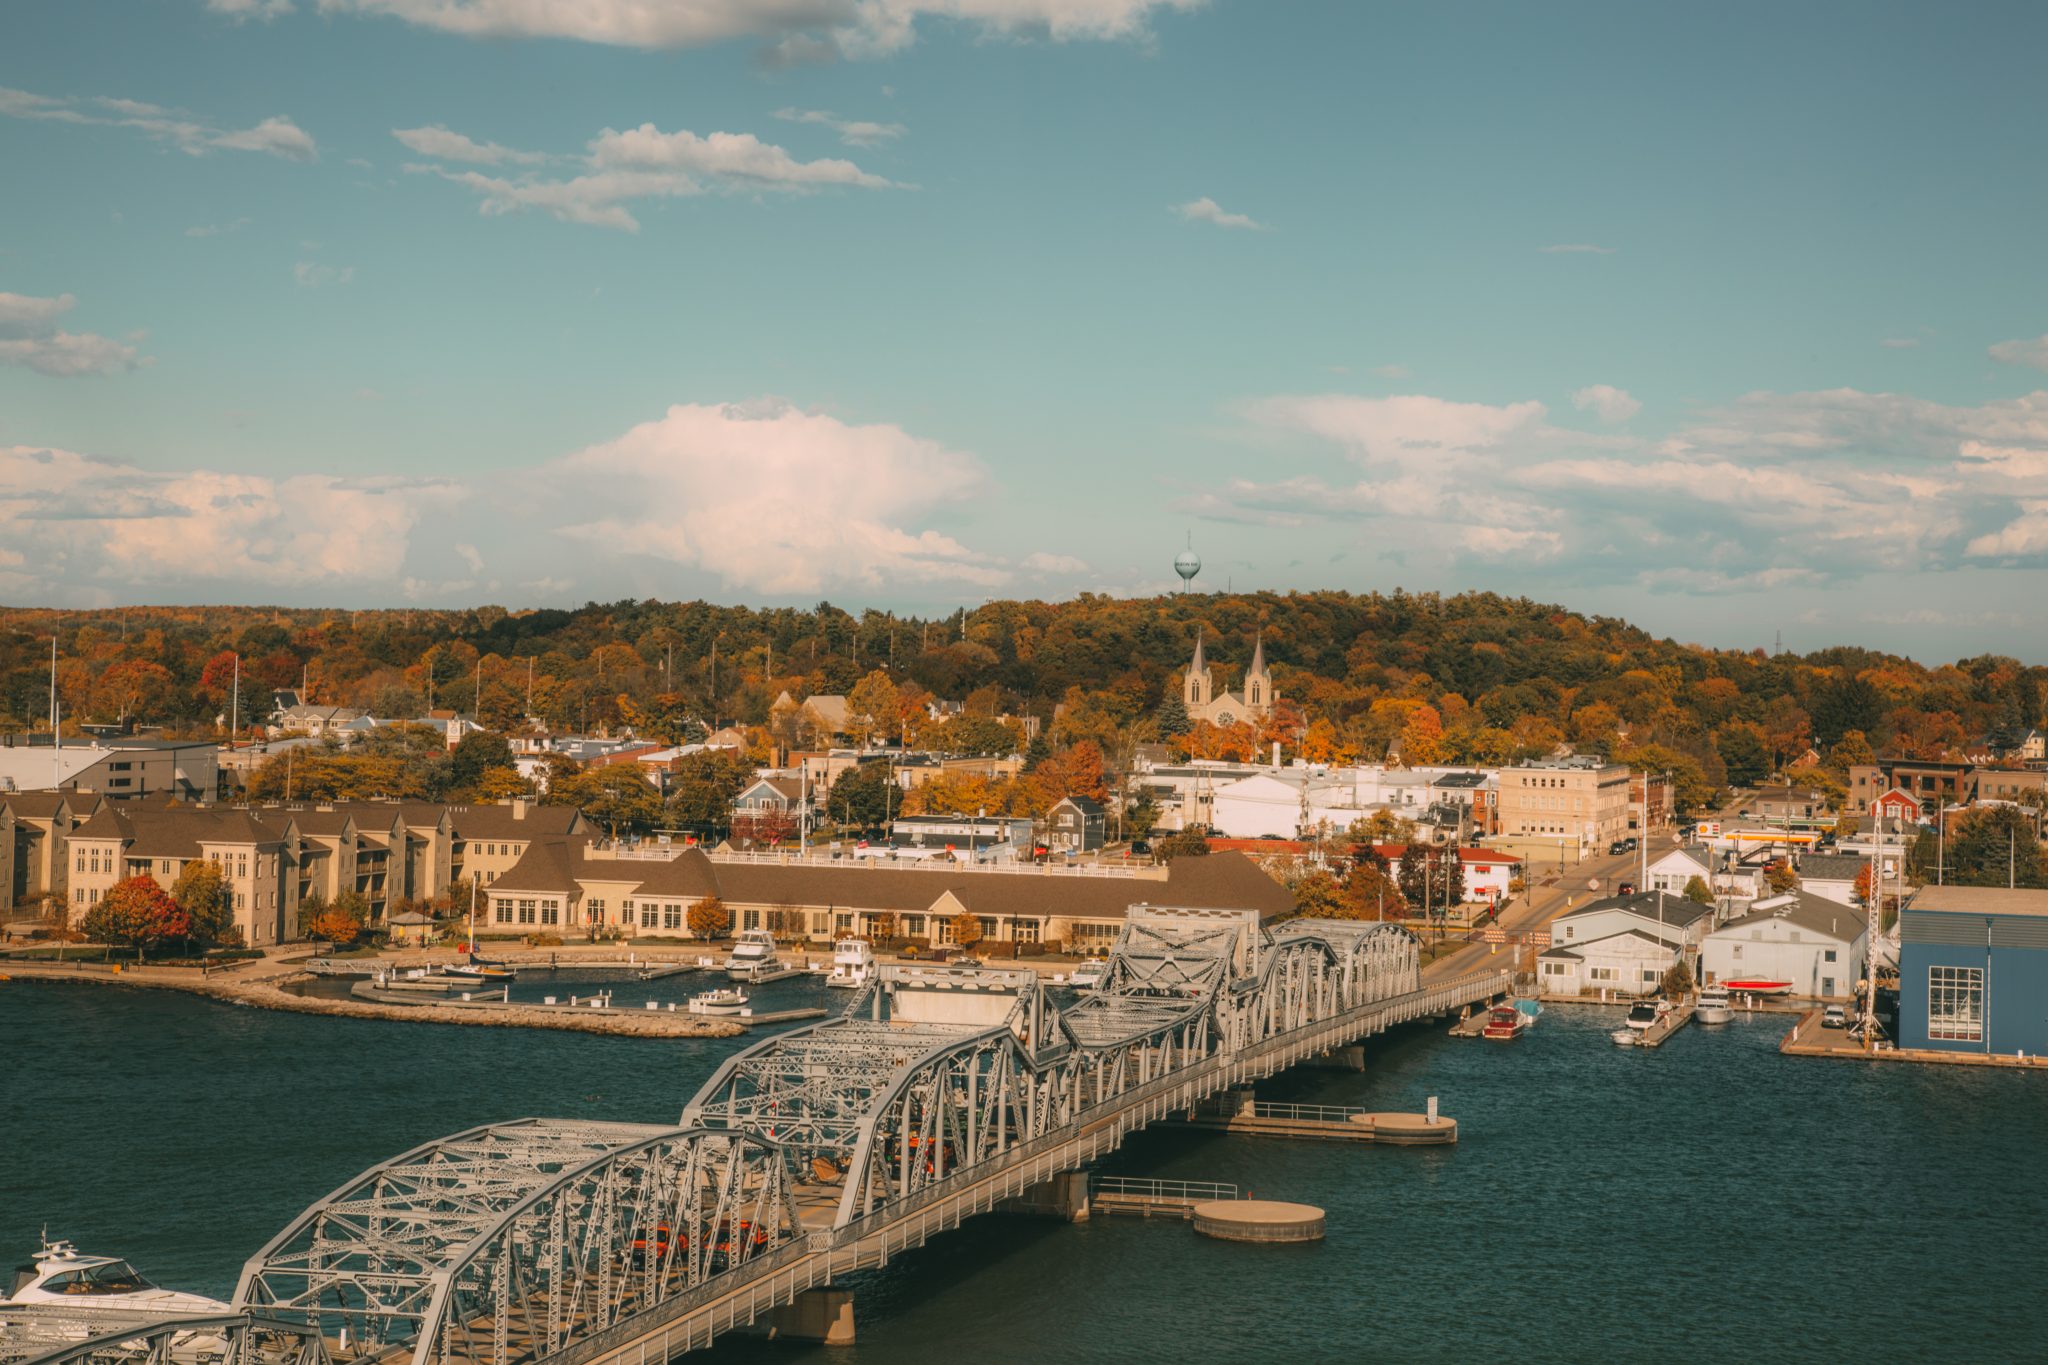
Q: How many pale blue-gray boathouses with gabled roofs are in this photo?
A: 2